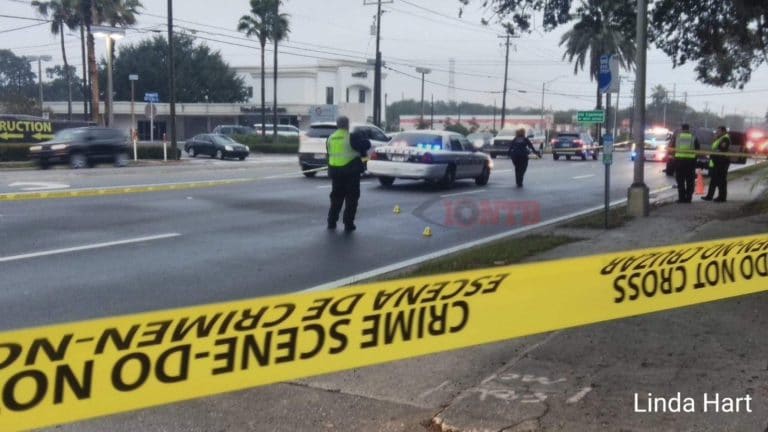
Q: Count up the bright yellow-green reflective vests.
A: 3